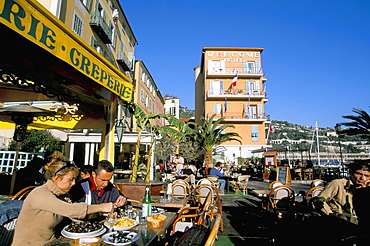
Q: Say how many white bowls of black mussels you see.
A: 2